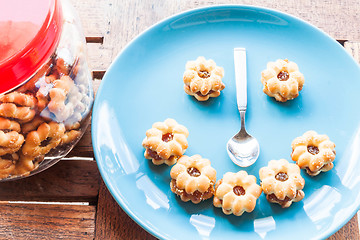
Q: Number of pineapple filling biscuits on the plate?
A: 7